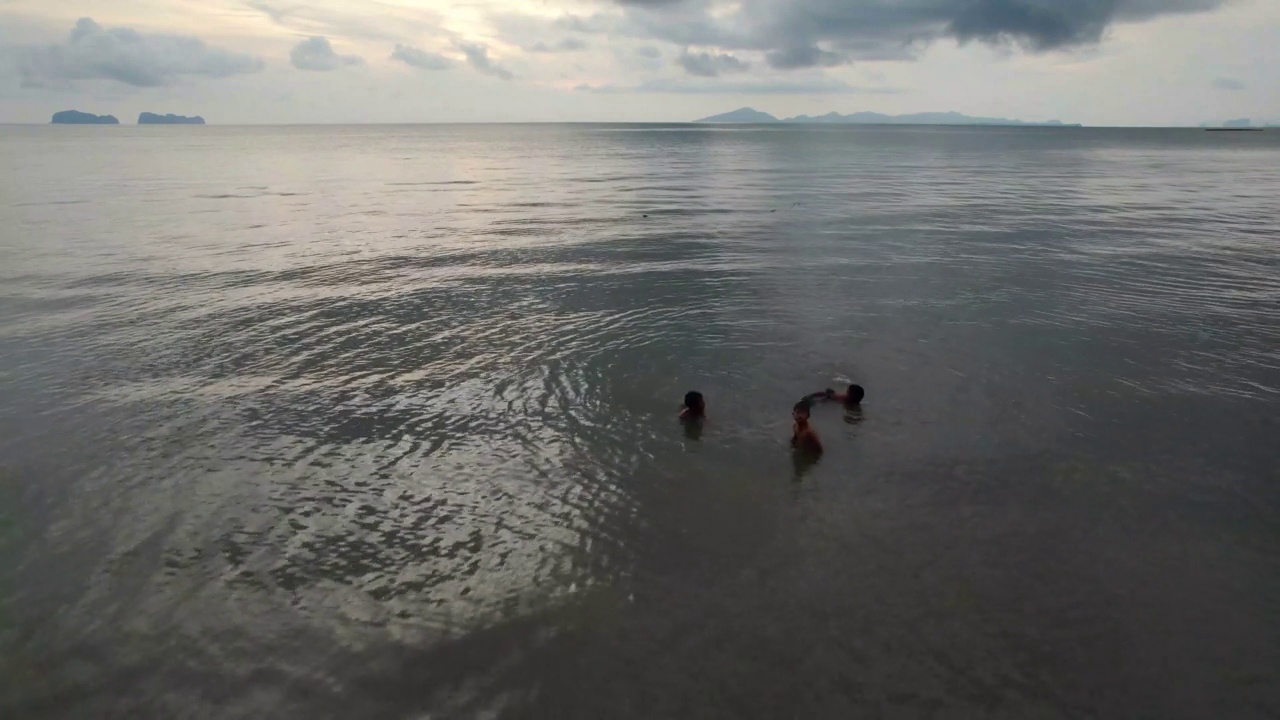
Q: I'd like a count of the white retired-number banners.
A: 0